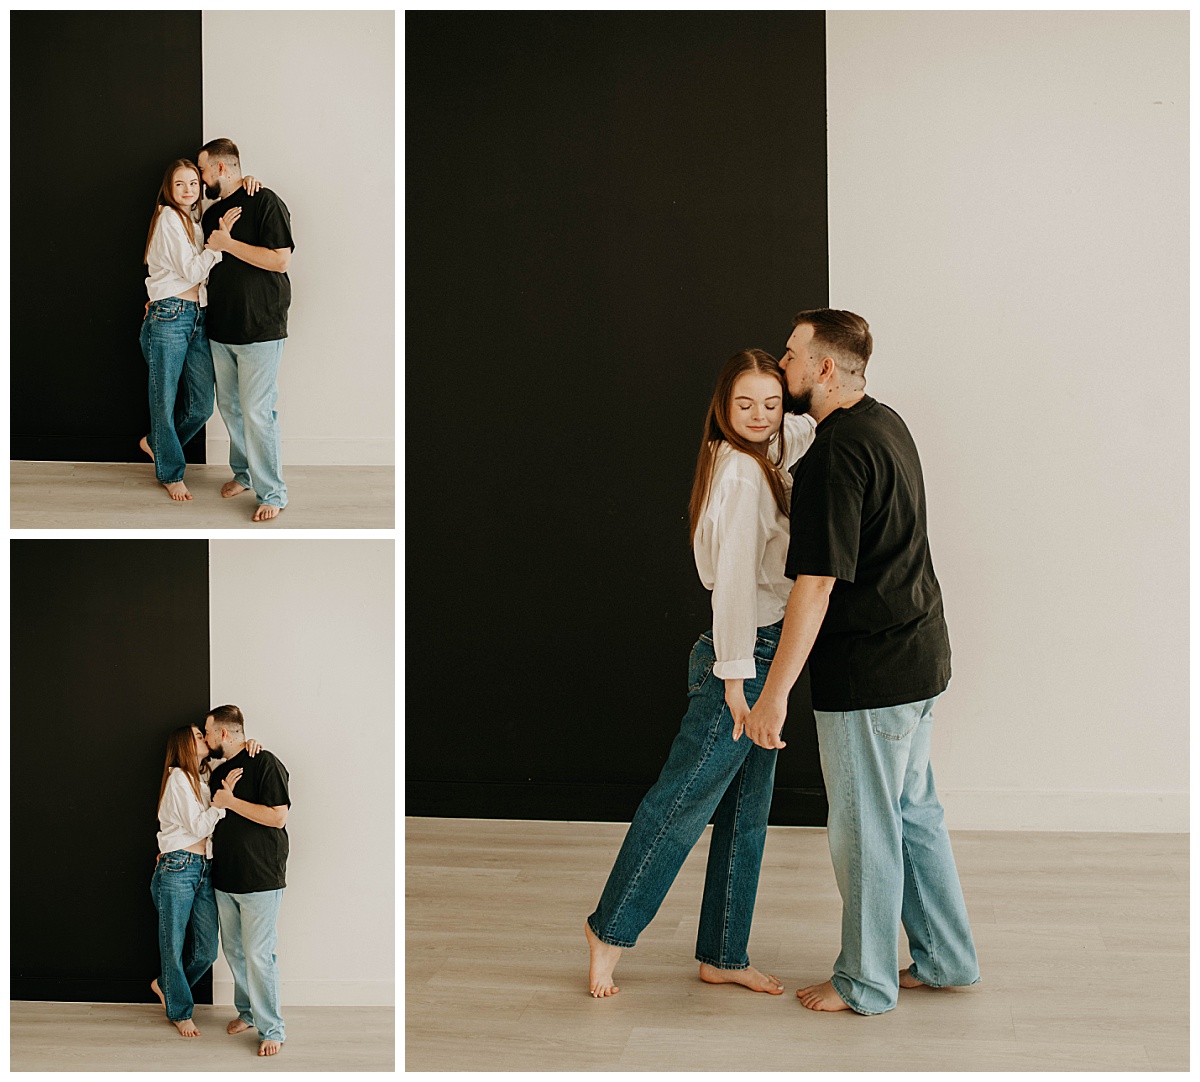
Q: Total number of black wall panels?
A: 3